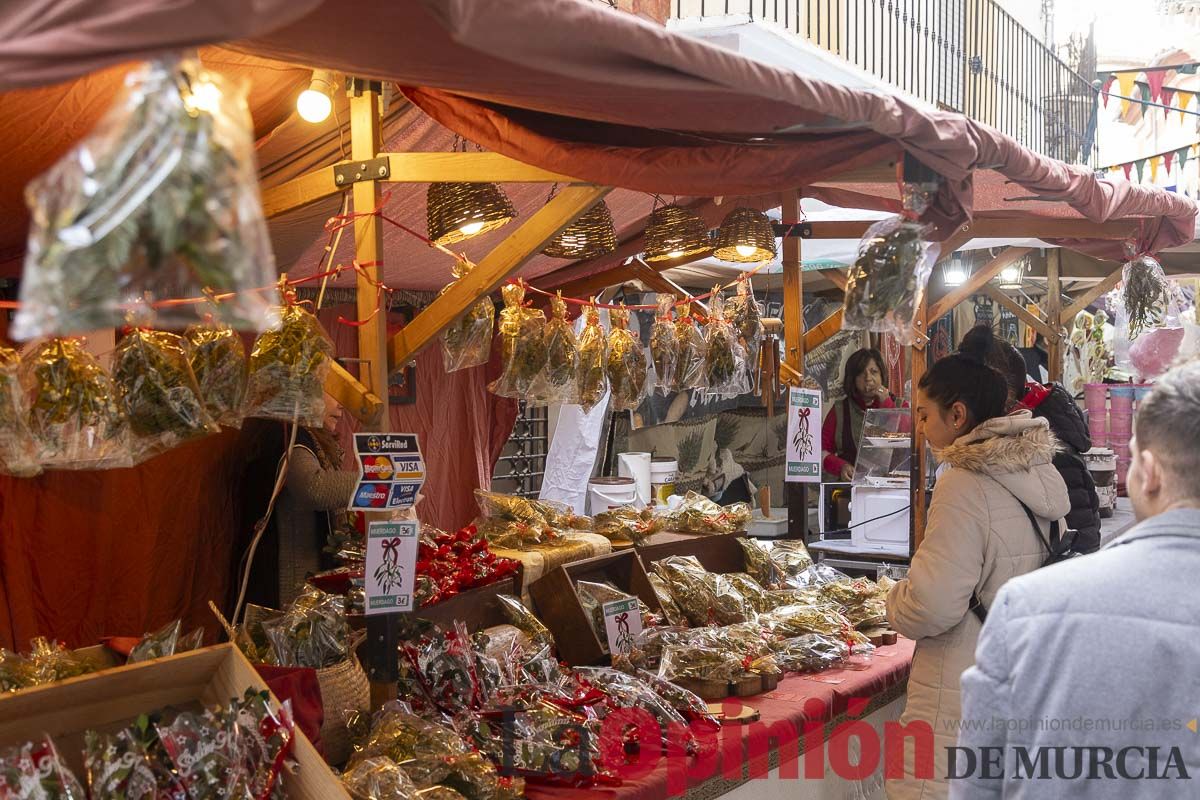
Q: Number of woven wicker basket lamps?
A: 4